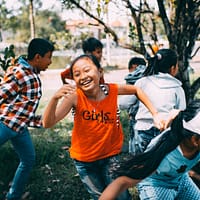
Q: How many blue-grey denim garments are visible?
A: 3